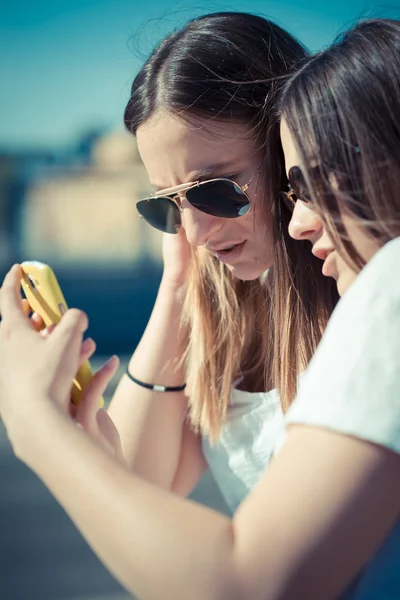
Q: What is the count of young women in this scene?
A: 2